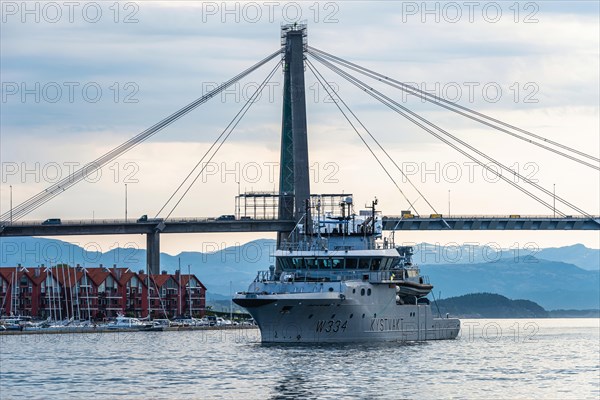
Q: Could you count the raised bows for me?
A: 1